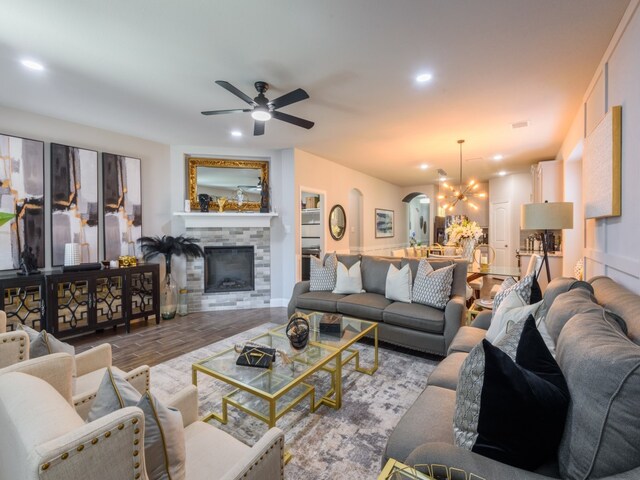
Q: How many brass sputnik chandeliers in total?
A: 1